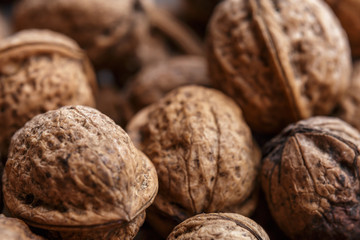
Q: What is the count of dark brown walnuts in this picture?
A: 1